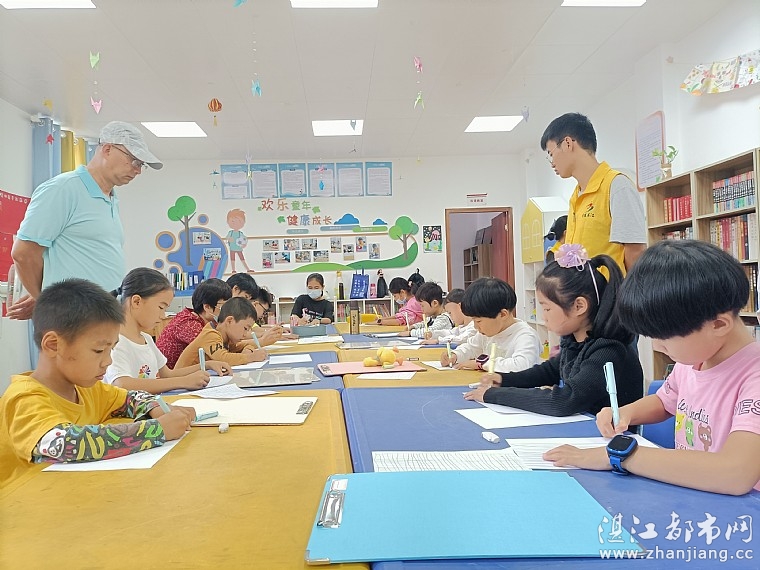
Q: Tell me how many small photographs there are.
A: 13